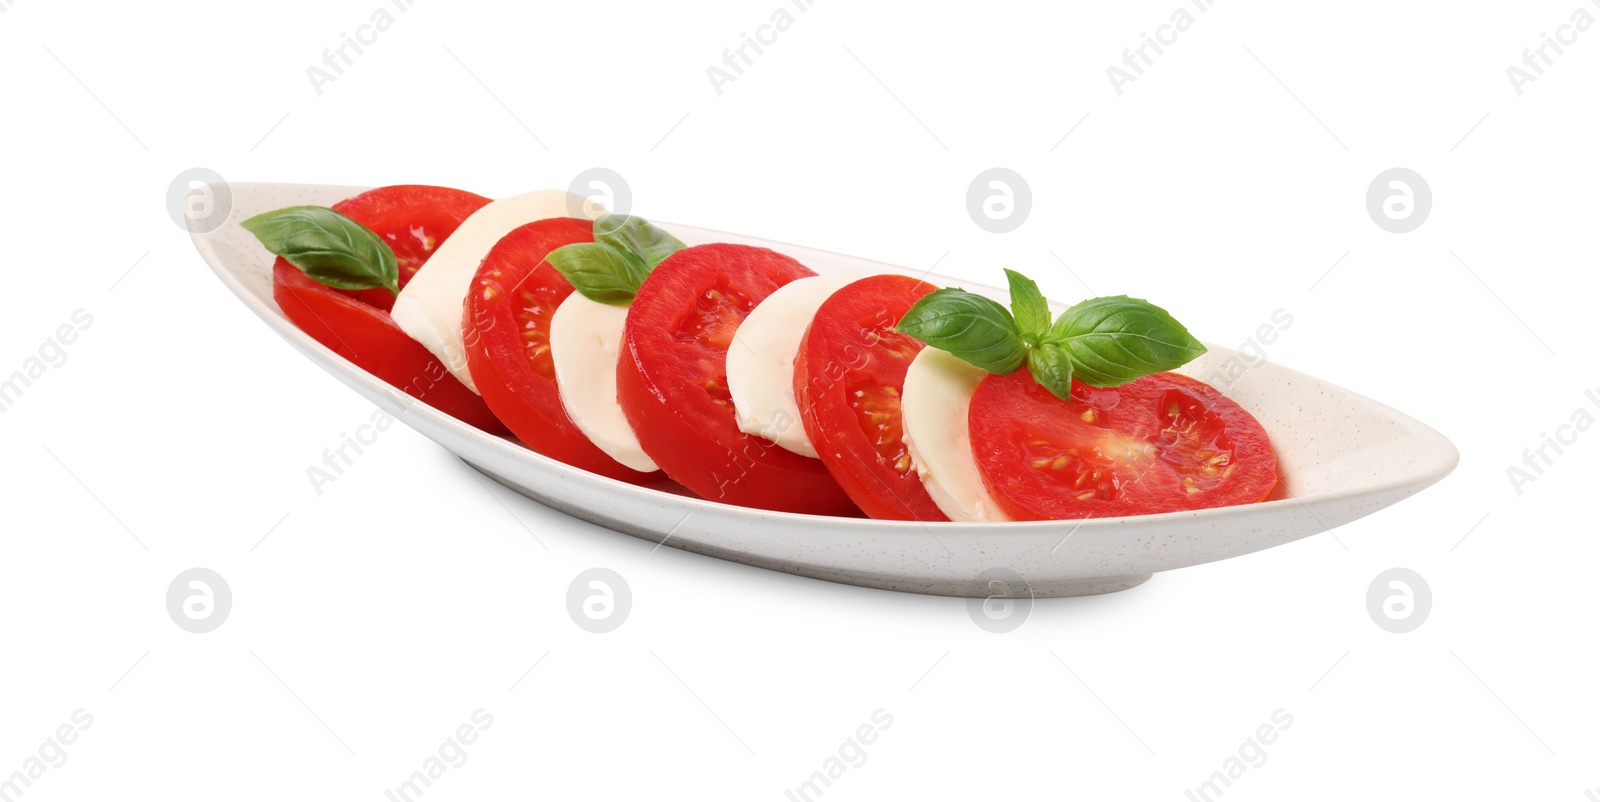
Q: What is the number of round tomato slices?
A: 5